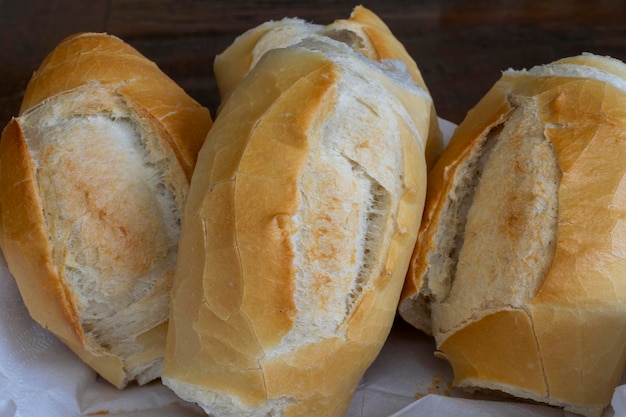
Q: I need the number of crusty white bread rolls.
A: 4